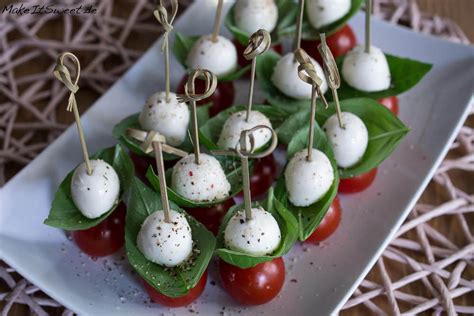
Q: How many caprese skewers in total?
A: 13